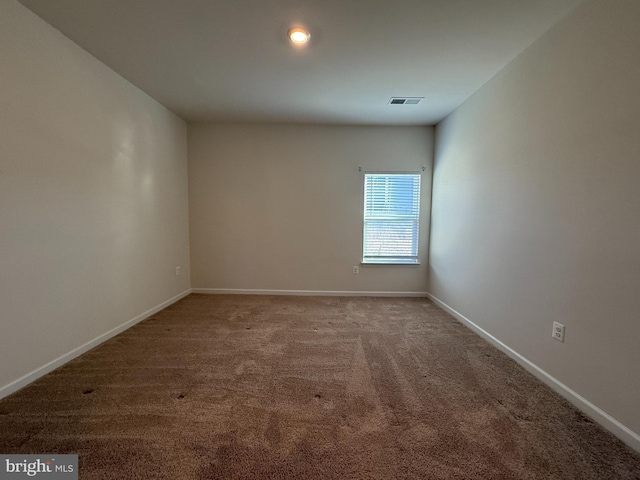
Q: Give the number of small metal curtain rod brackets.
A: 2